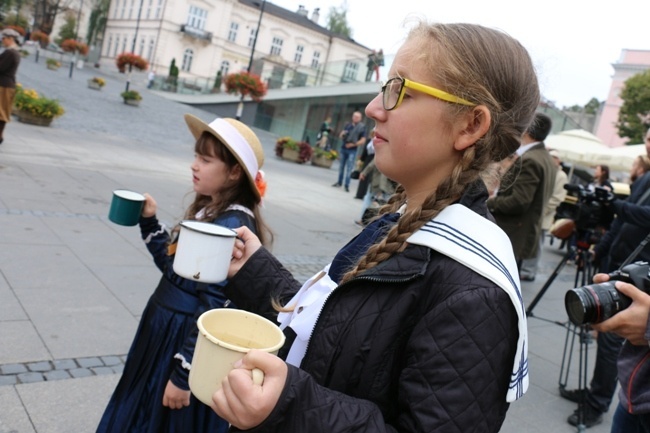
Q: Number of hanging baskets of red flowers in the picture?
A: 5